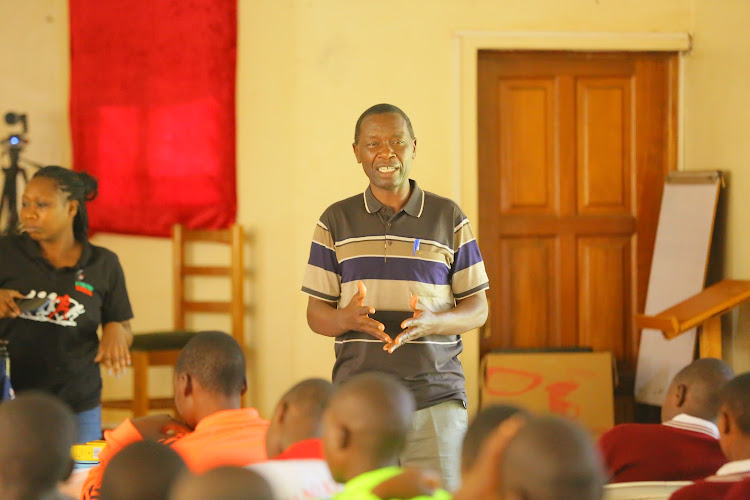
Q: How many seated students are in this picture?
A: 10